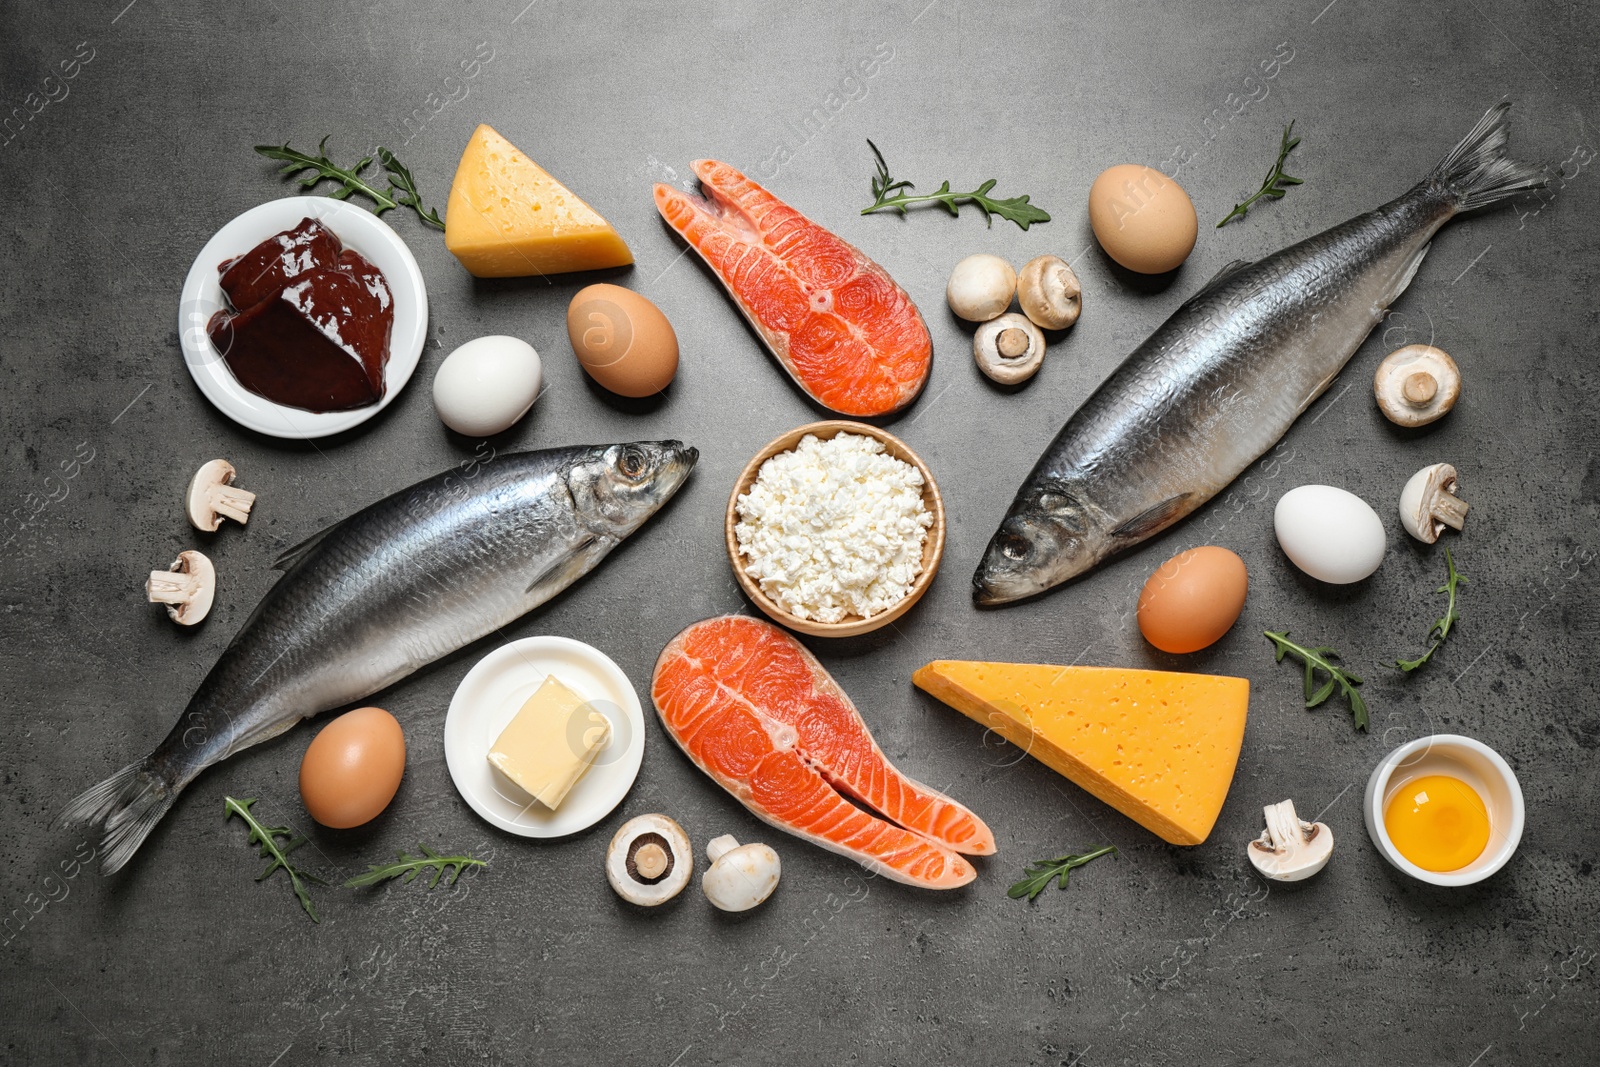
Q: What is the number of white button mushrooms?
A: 10